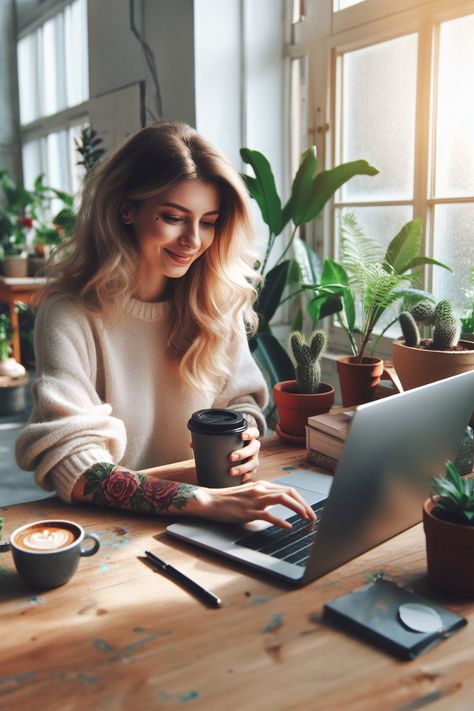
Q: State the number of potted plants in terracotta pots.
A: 4